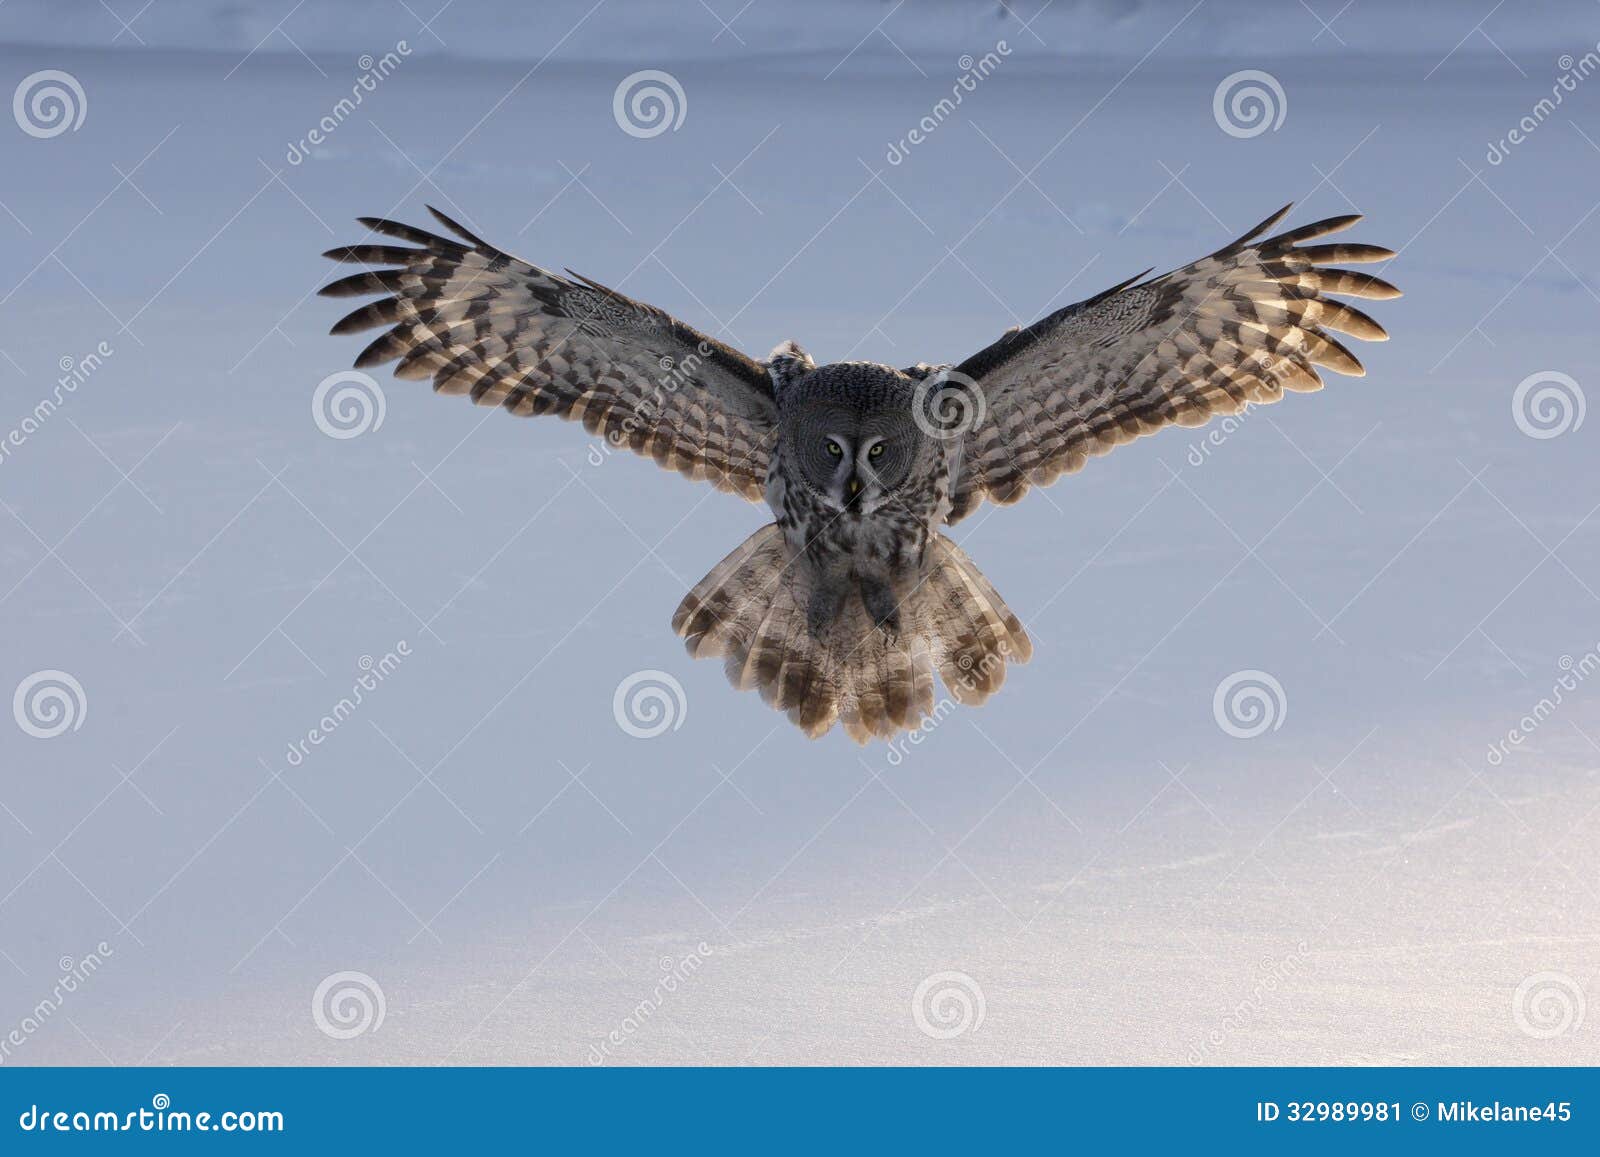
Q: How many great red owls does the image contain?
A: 0